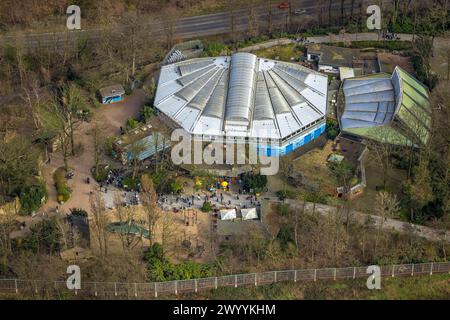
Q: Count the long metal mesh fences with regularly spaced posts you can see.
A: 1